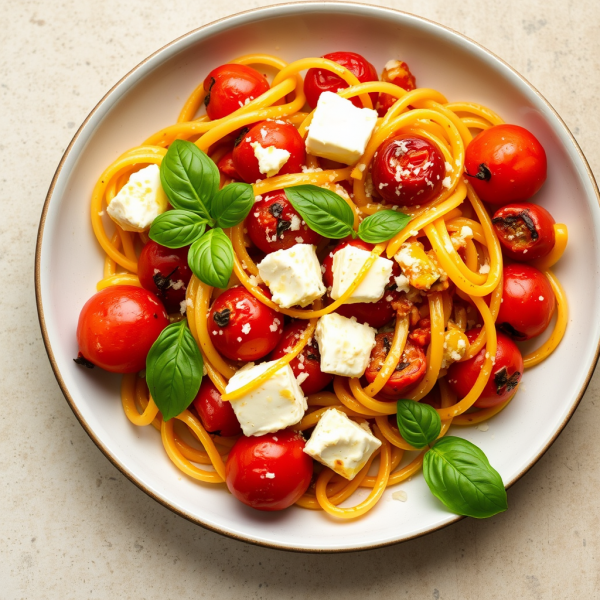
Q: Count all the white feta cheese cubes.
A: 7